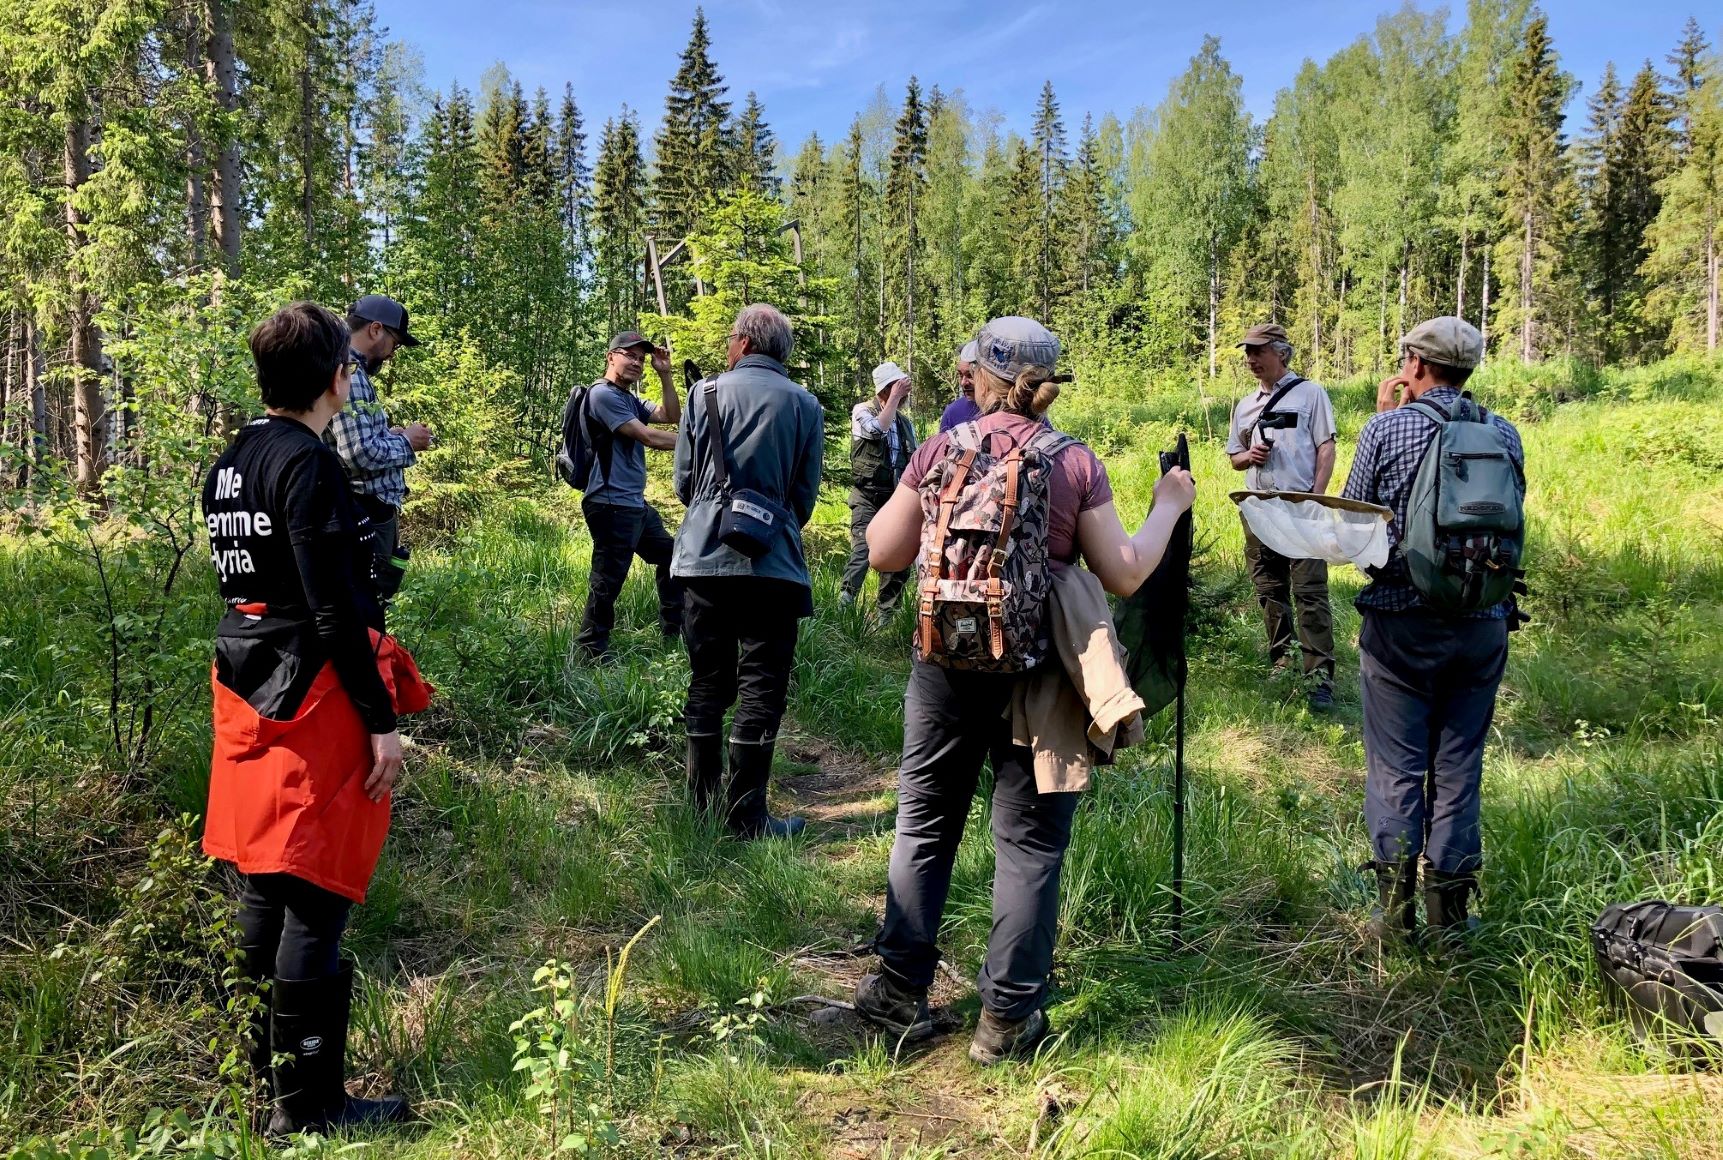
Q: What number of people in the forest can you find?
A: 9